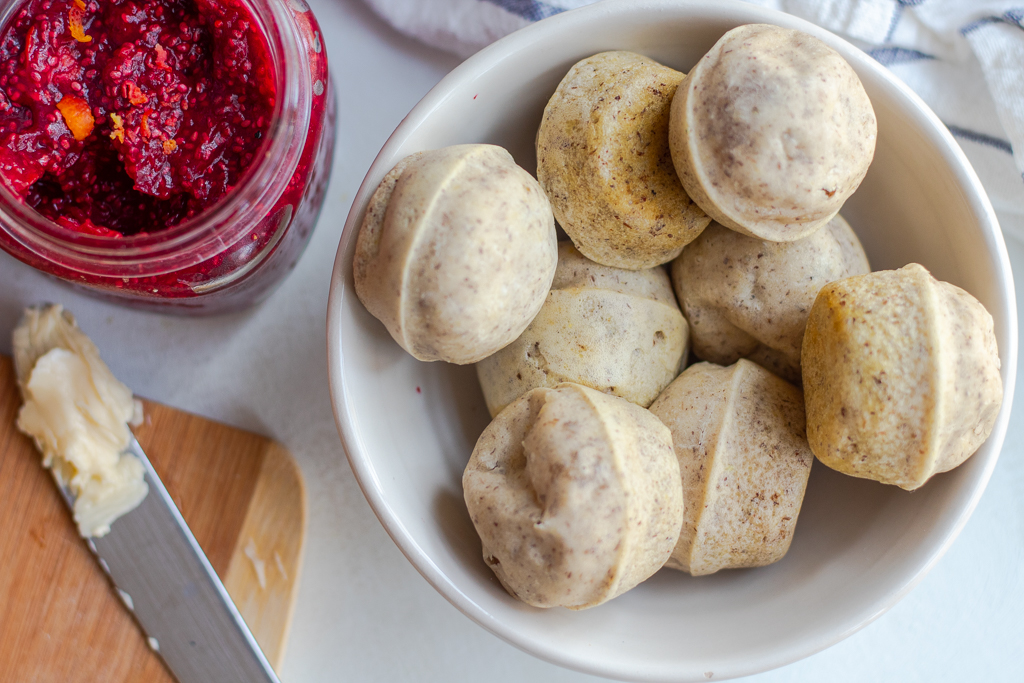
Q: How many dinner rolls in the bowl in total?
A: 8